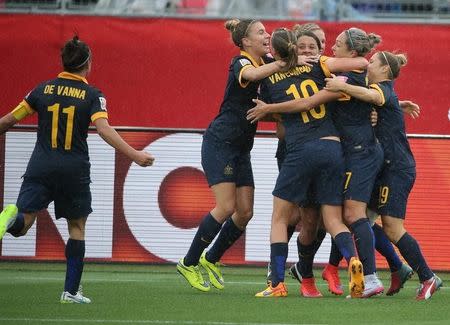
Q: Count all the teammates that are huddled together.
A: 6